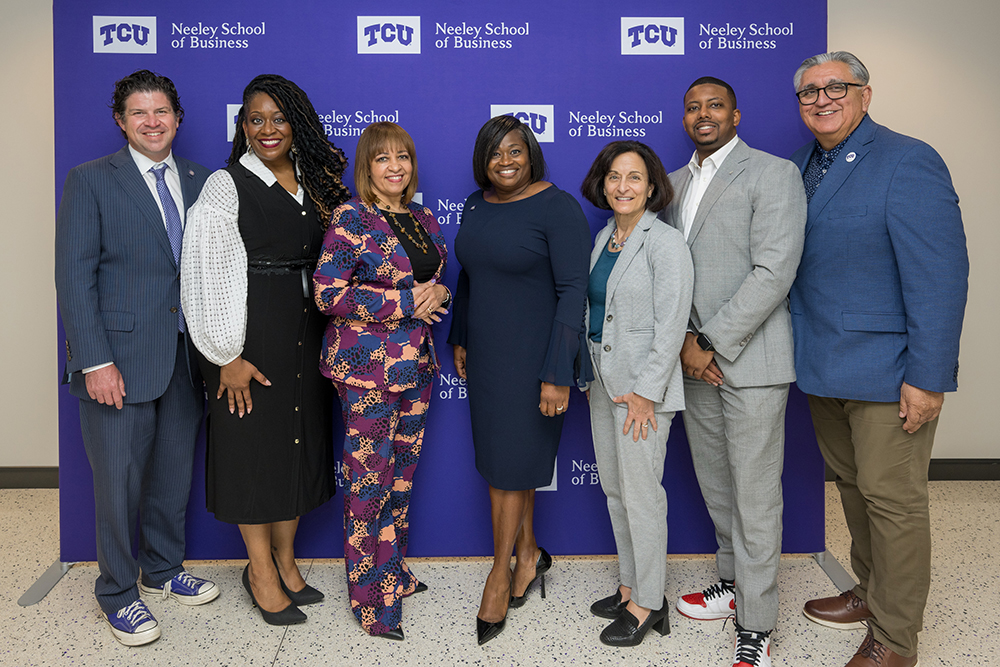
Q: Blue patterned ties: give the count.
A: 1